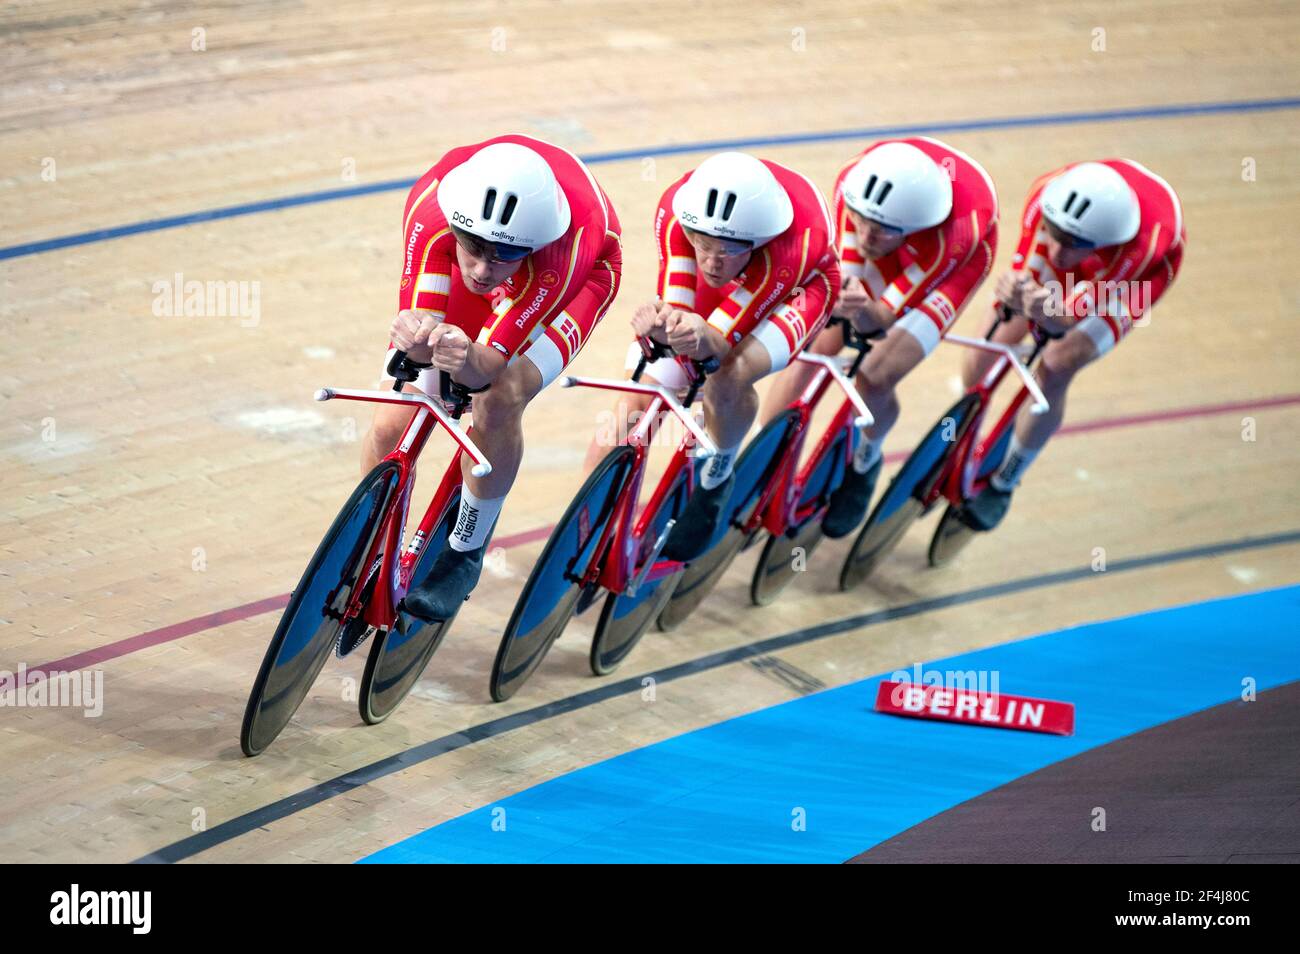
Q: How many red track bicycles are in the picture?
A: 4